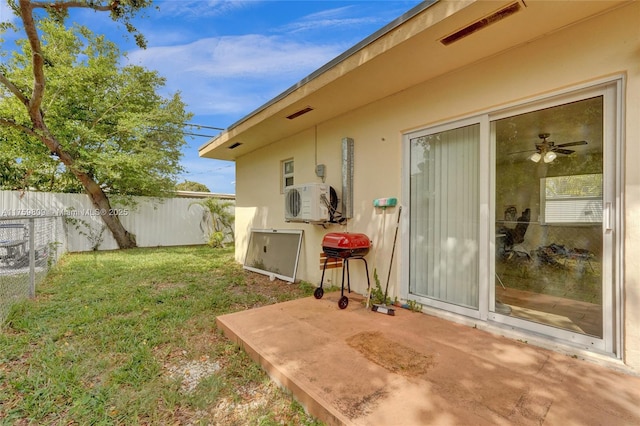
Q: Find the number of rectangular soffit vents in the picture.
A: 3